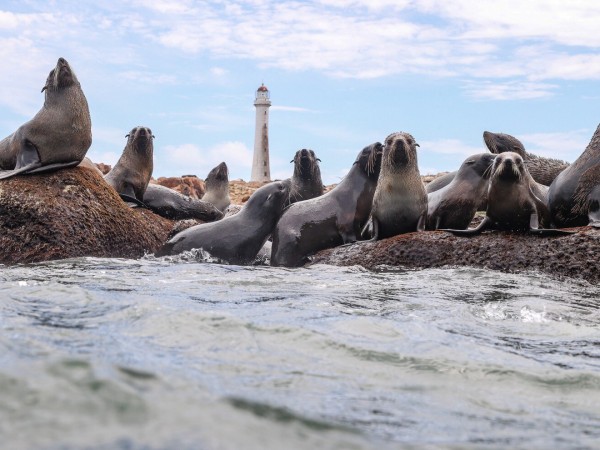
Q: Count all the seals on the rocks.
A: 12